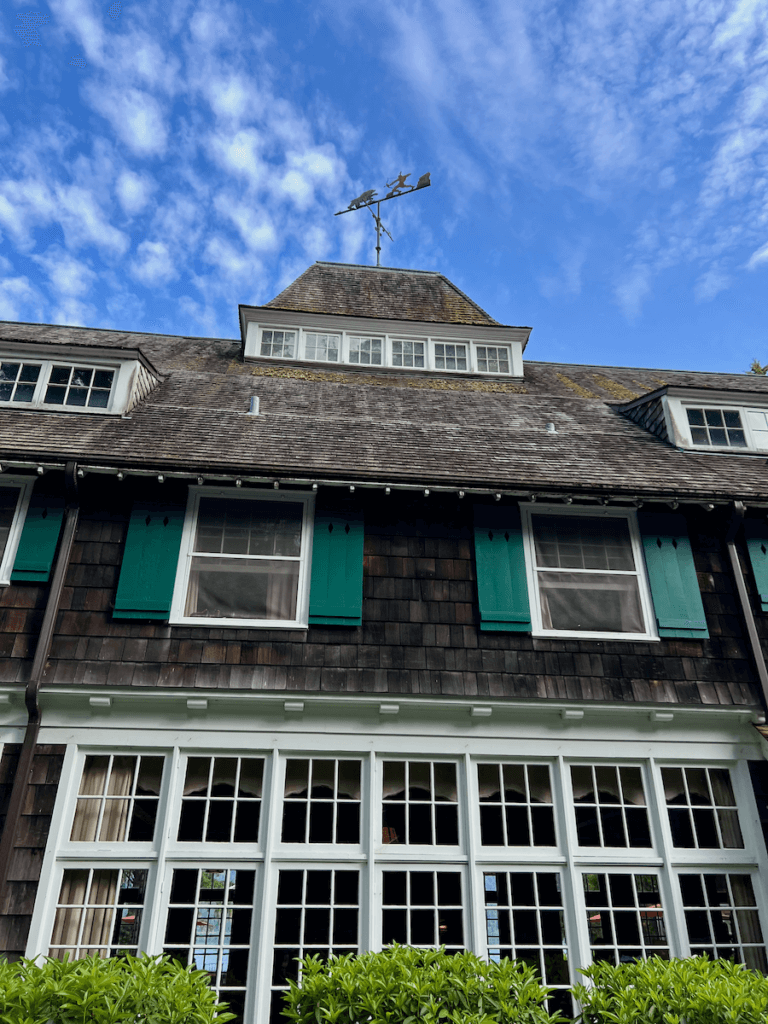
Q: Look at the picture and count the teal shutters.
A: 6